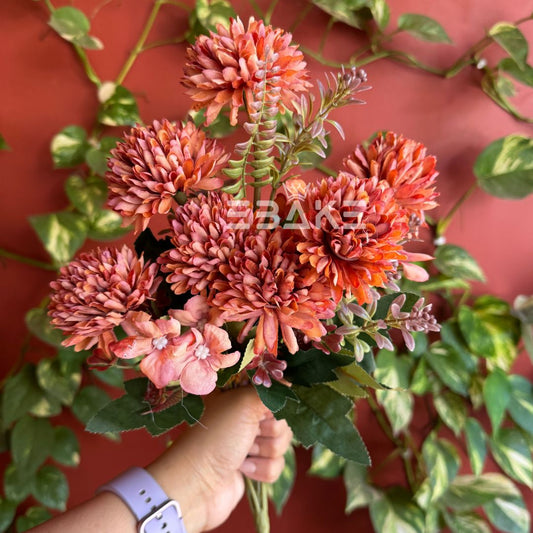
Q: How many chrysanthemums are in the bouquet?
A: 7